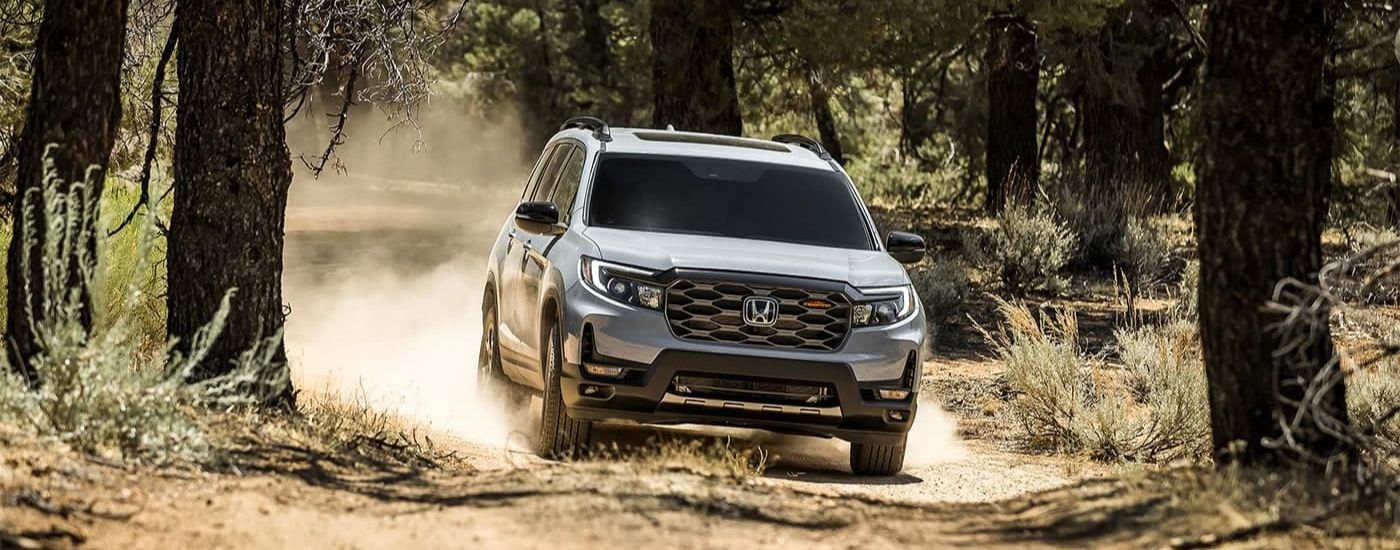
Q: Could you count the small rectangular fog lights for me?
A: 2